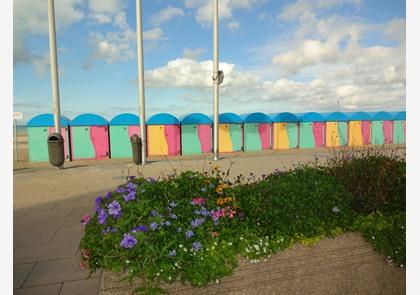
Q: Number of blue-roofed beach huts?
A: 13